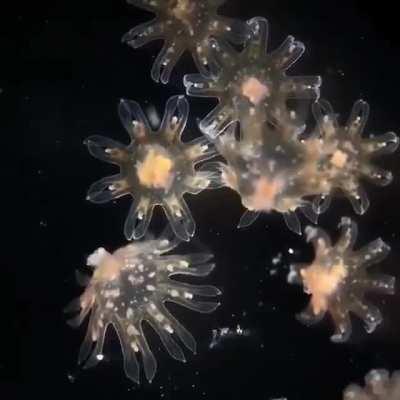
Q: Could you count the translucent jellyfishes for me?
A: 8